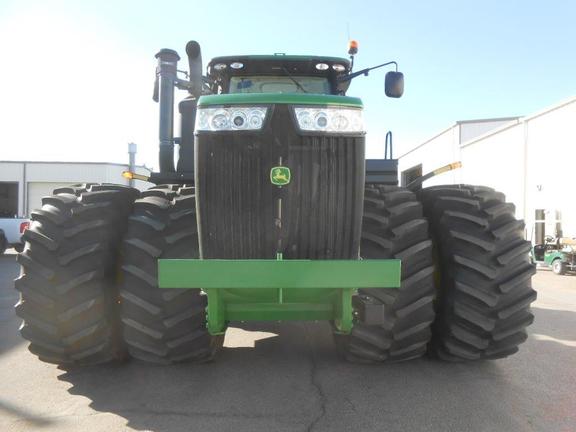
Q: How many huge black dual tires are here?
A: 4